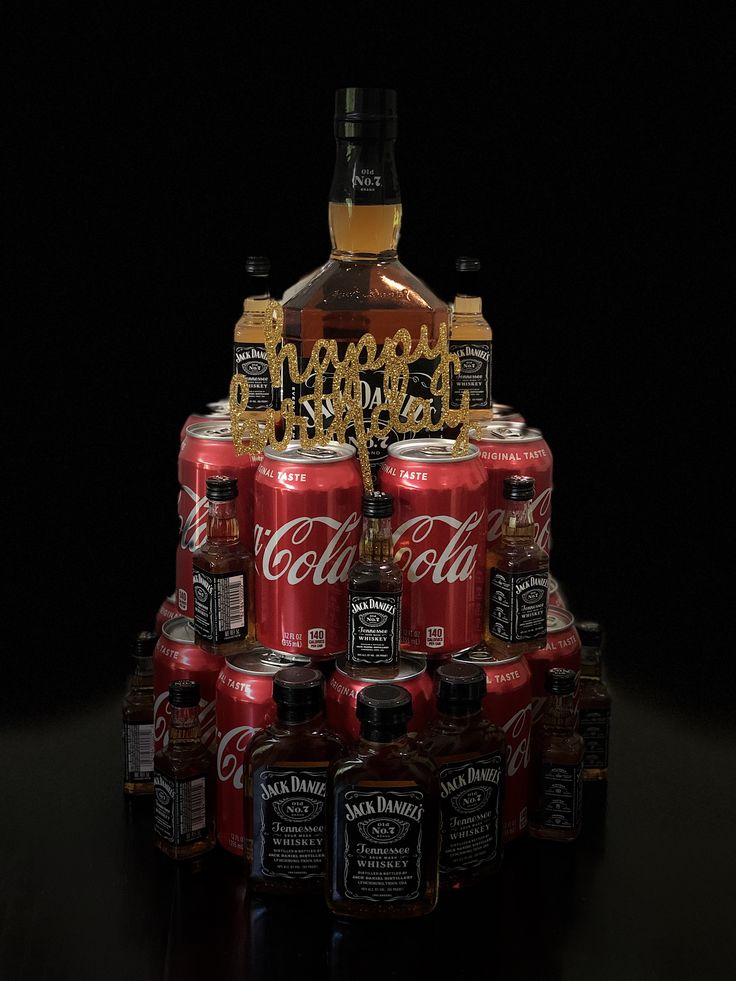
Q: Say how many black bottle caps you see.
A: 13